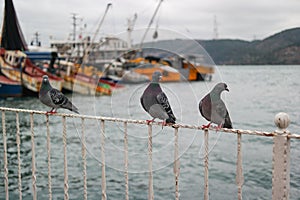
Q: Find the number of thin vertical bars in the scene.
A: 12